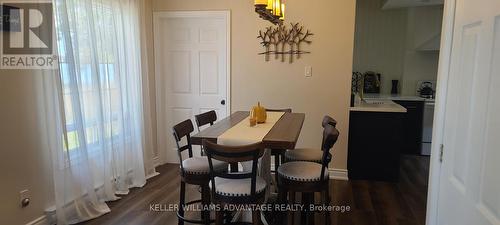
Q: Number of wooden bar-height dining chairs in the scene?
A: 6